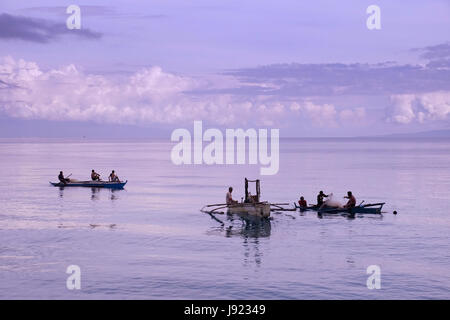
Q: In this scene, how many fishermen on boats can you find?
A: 7